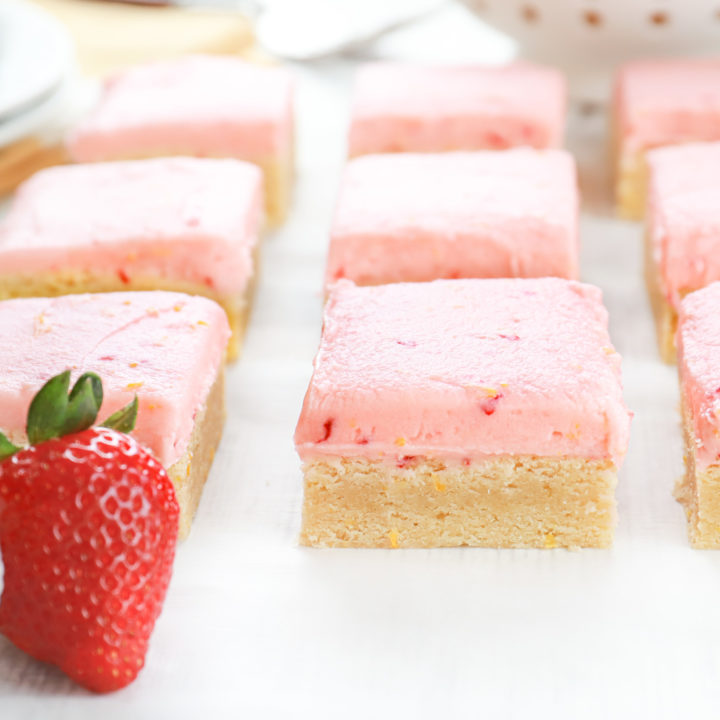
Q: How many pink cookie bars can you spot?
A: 9